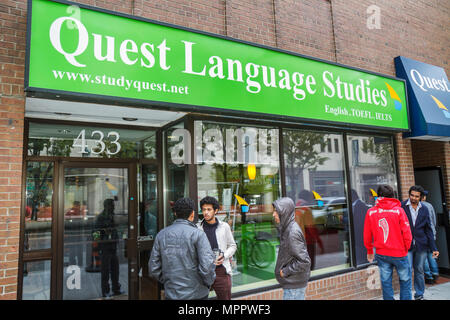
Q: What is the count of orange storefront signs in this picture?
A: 0